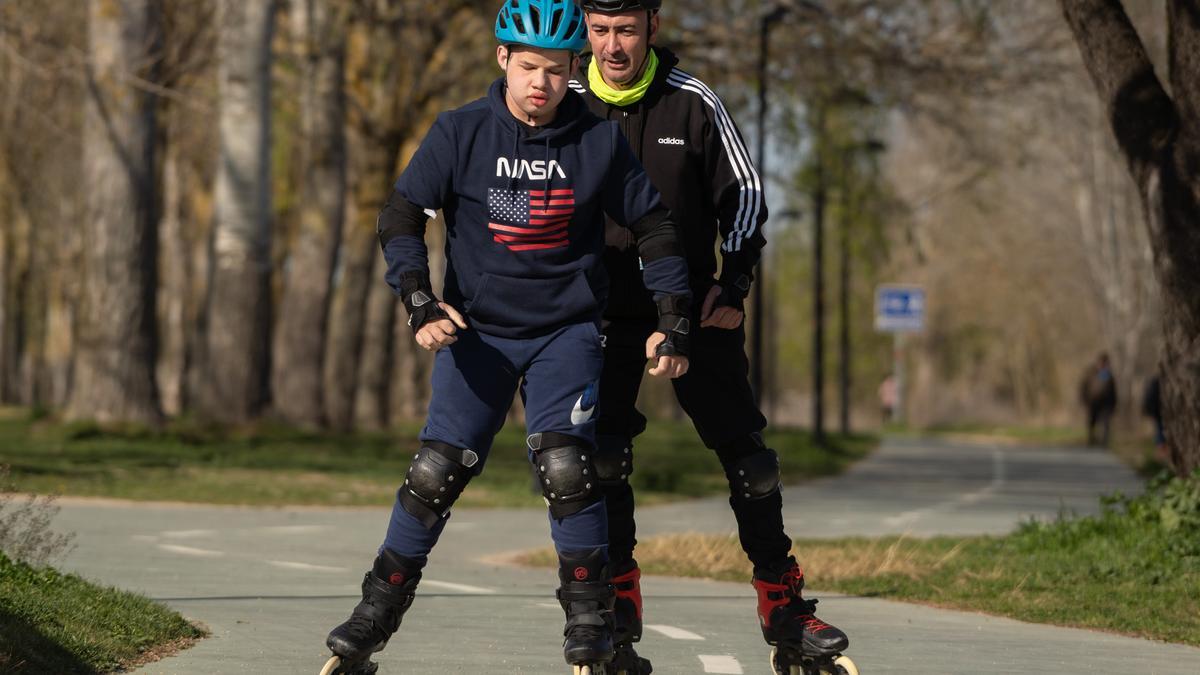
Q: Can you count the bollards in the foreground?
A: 0